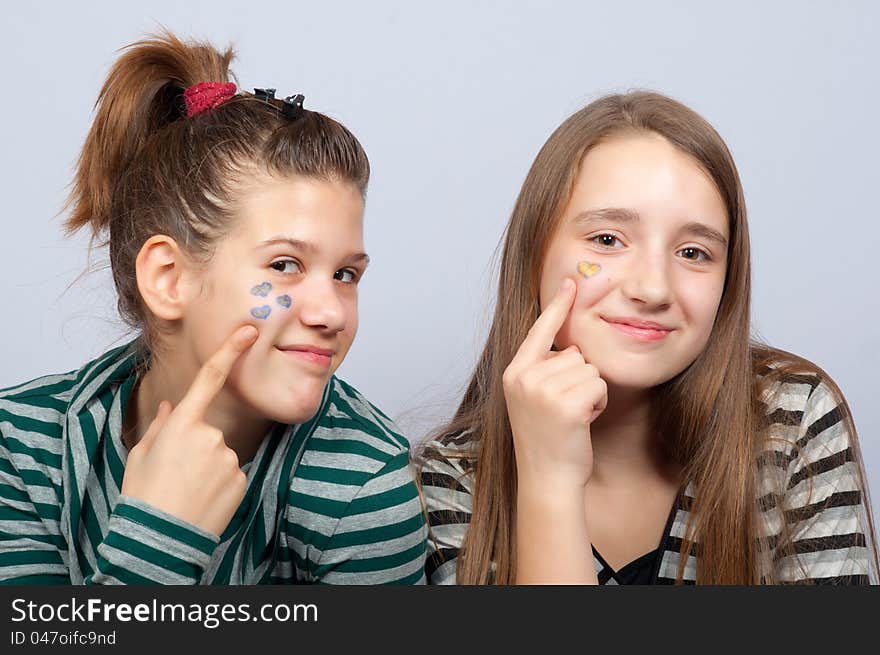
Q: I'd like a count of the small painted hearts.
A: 4